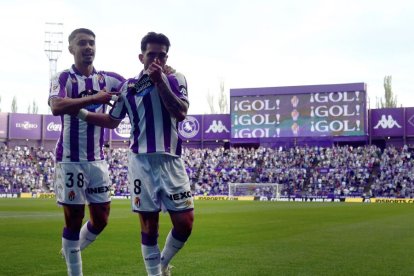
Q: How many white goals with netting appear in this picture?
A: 1